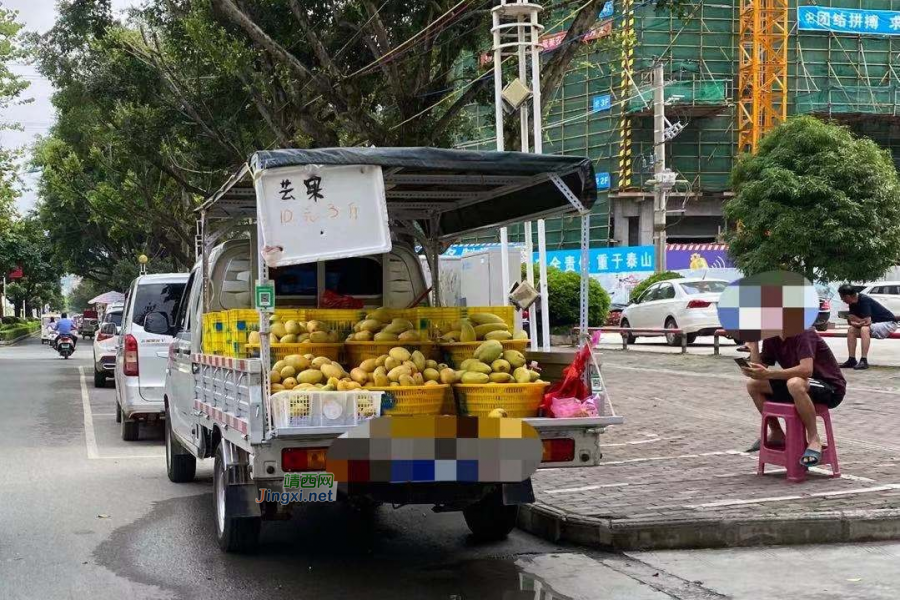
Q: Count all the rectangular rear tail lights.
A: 2